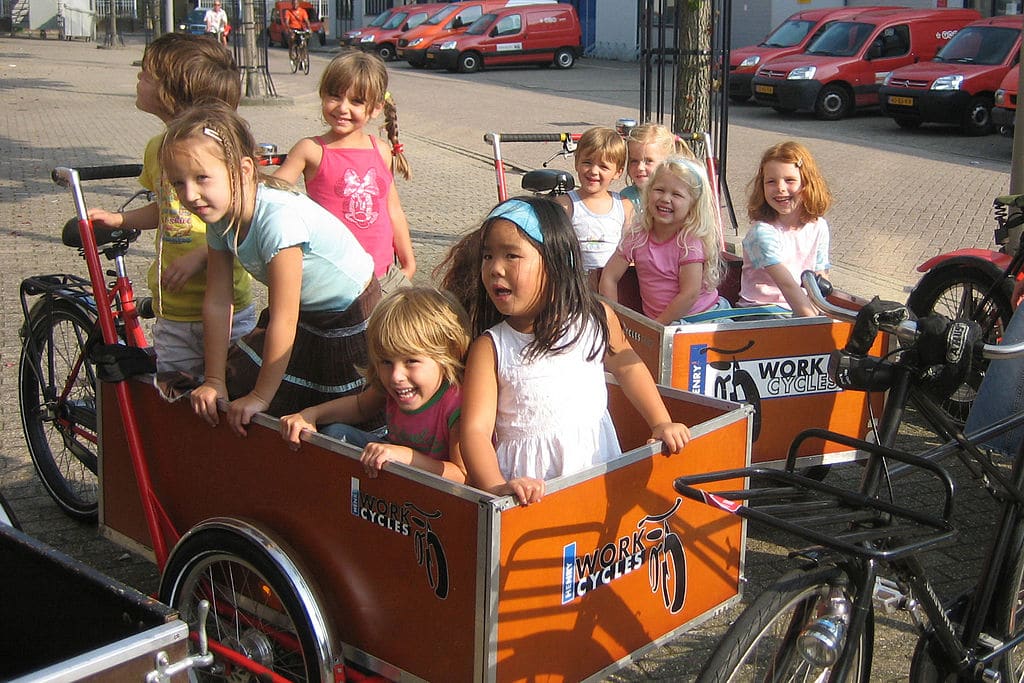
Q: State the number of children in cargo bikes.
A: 9